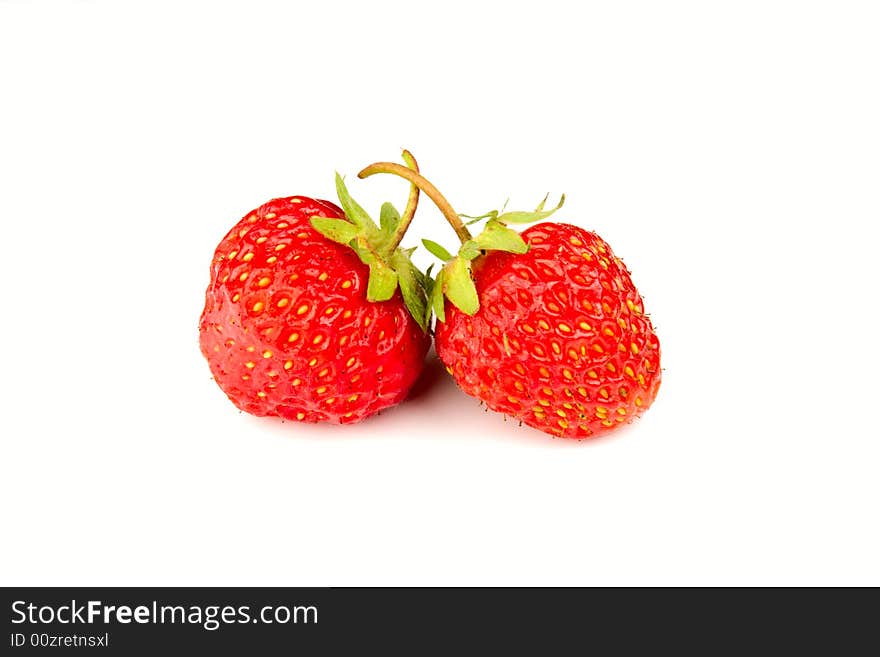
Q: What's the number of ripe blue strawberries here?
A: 0